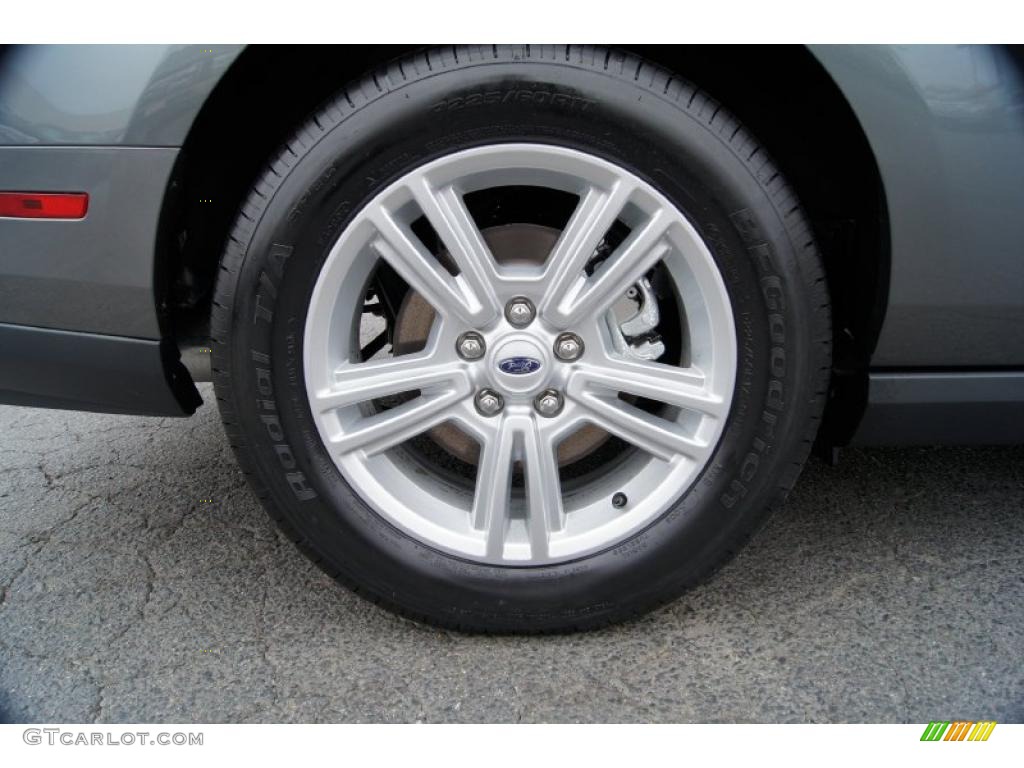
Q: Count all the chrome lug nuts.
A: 5